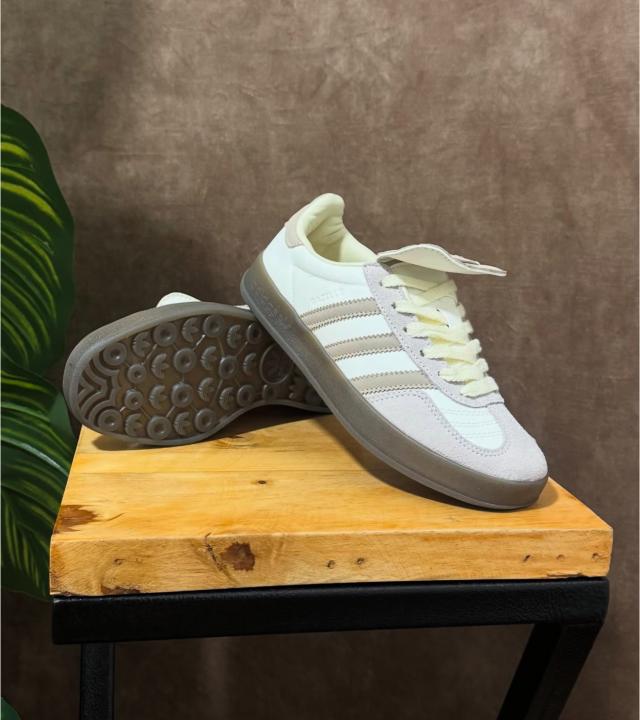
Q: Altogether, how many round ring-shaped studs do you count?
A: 13